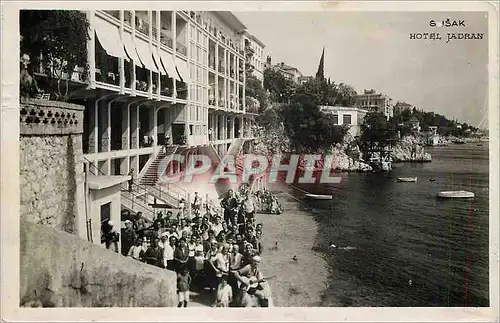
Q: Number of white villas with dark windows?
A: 1